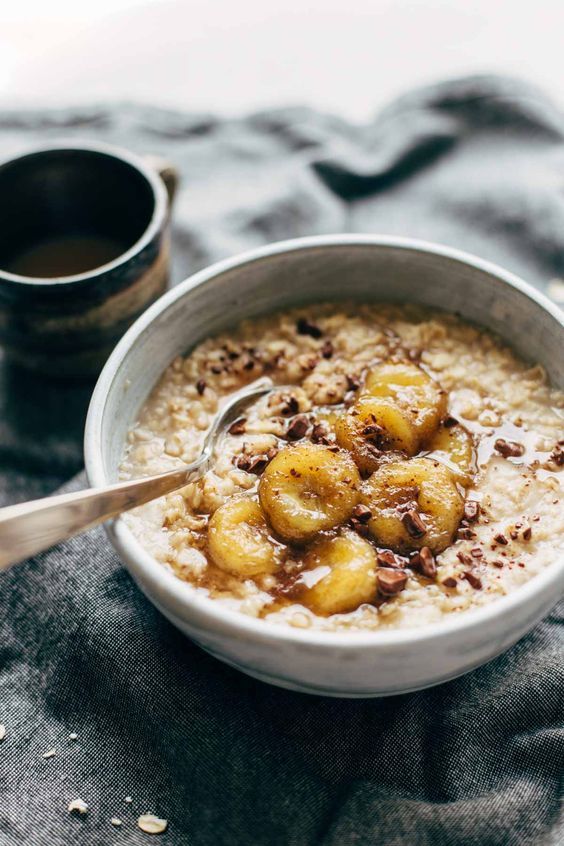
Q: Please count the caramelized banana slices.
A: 7